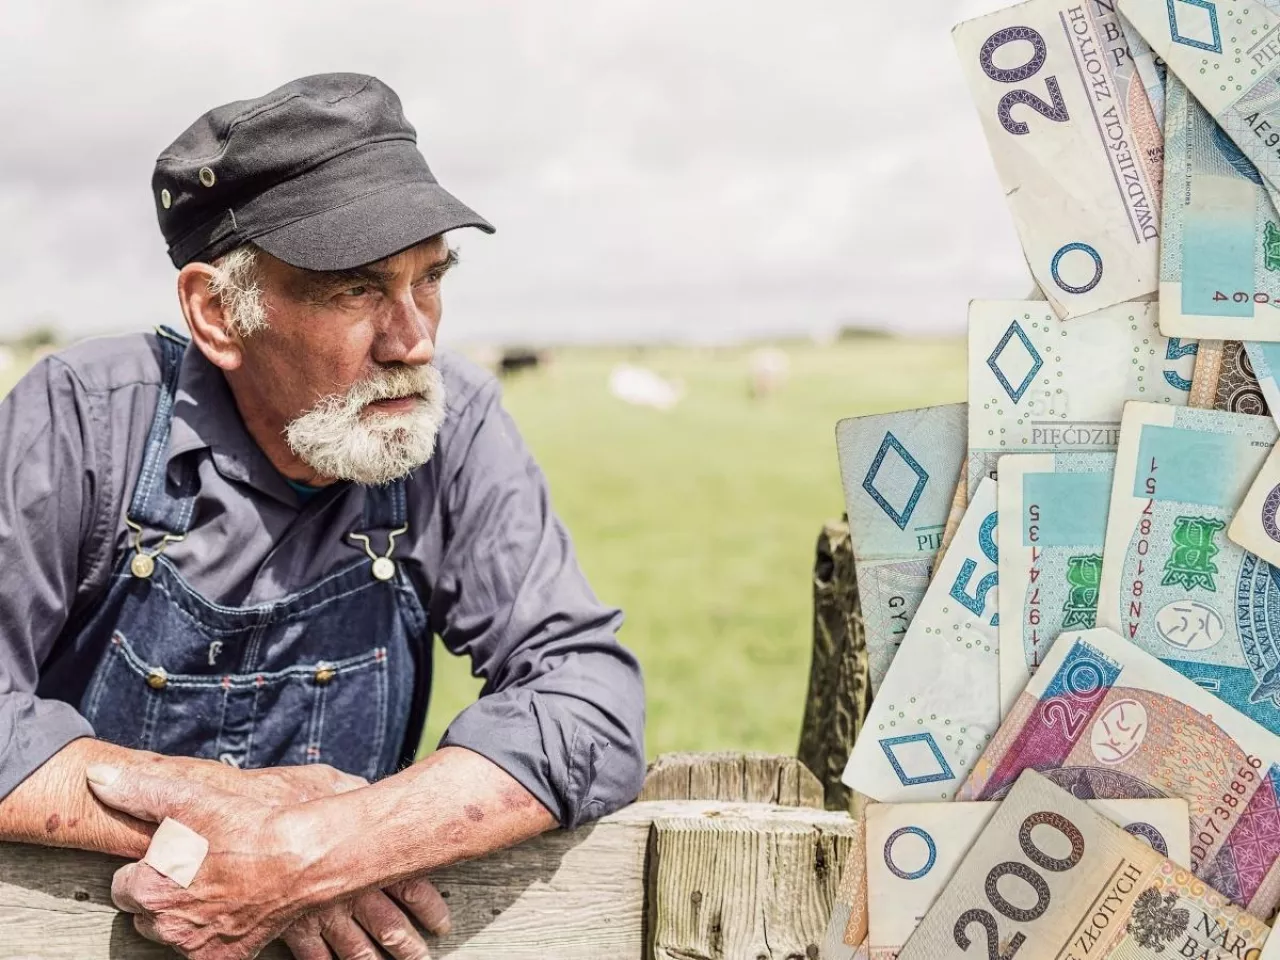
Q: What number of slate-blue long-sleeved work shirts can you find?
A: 1